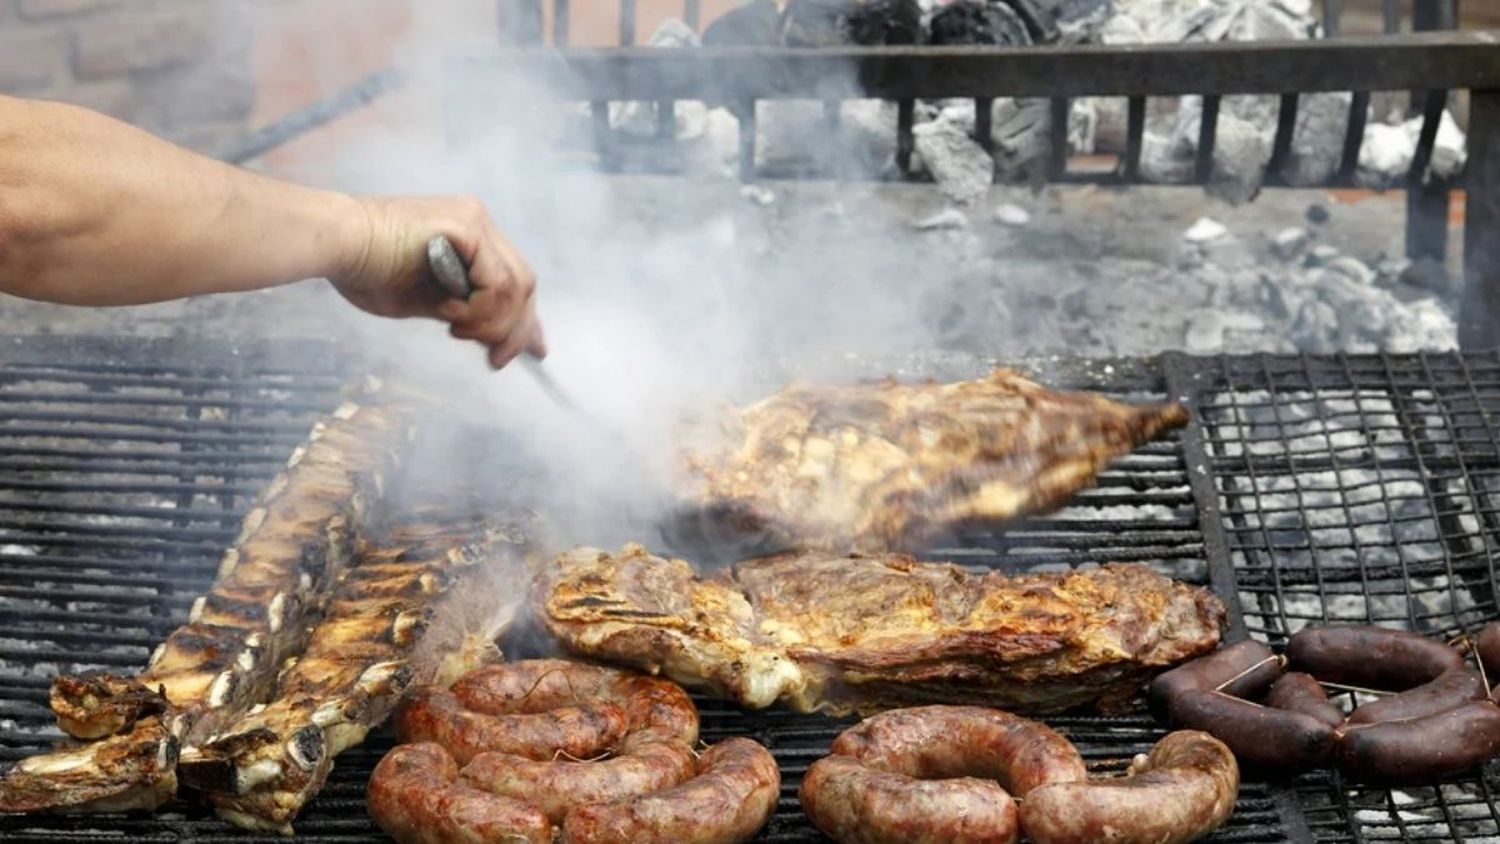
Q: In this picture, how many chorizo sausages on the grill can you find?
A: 8